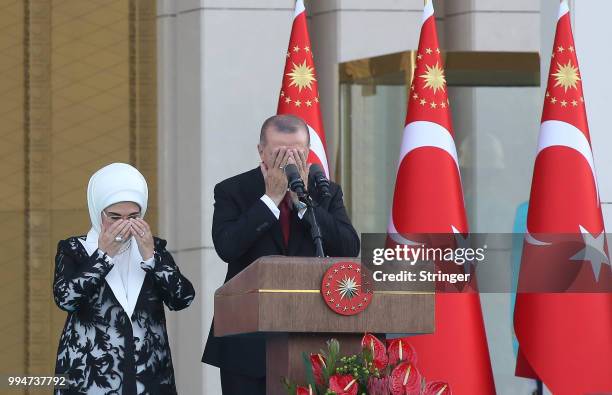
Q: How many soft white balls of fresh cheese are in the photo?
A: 0